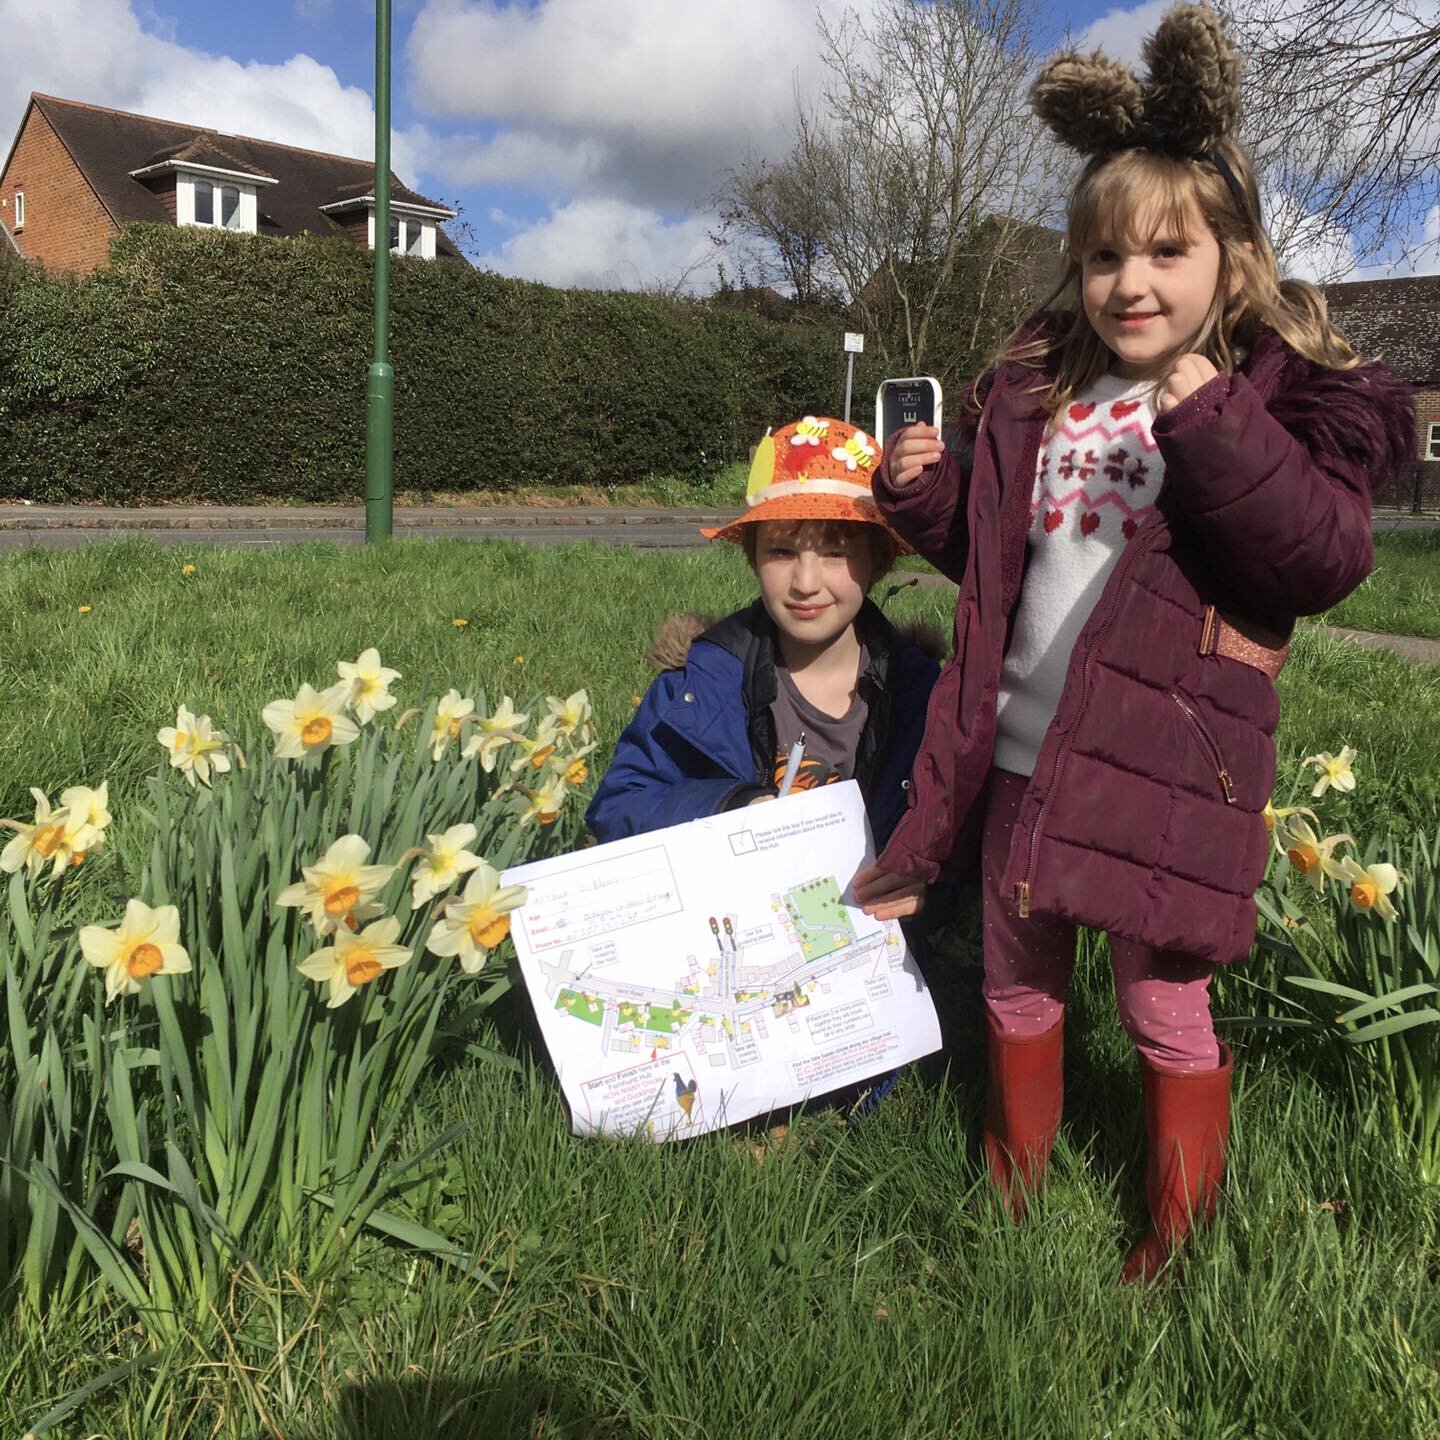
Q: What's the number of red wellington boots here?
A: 2